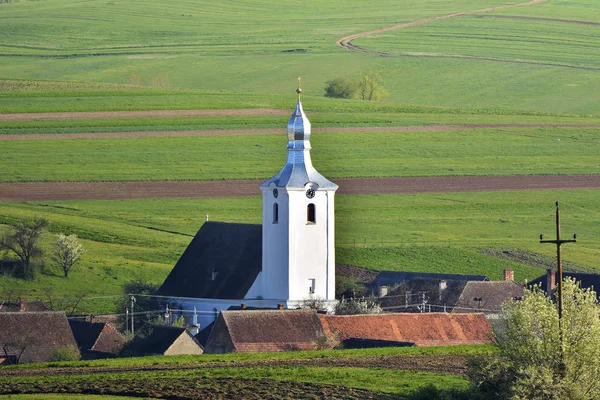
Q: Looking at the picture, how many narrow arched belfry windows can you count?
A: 2